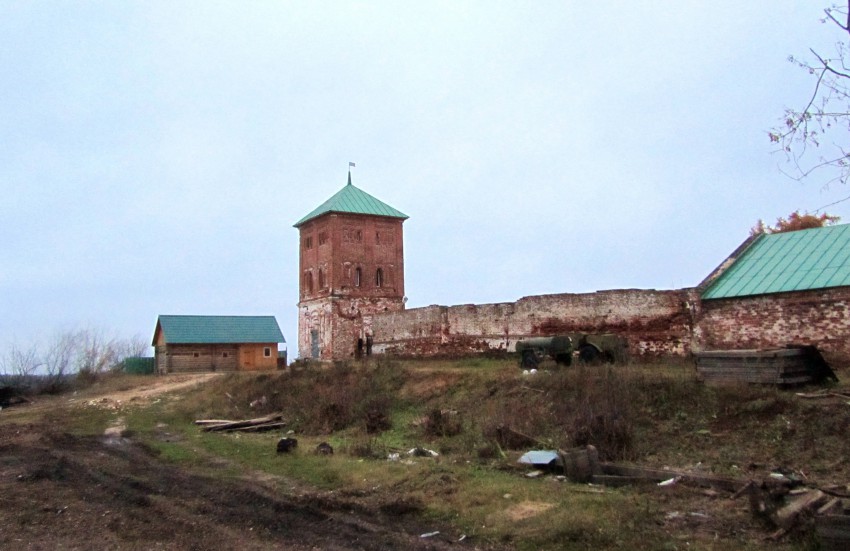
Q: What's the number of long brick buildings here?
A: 1